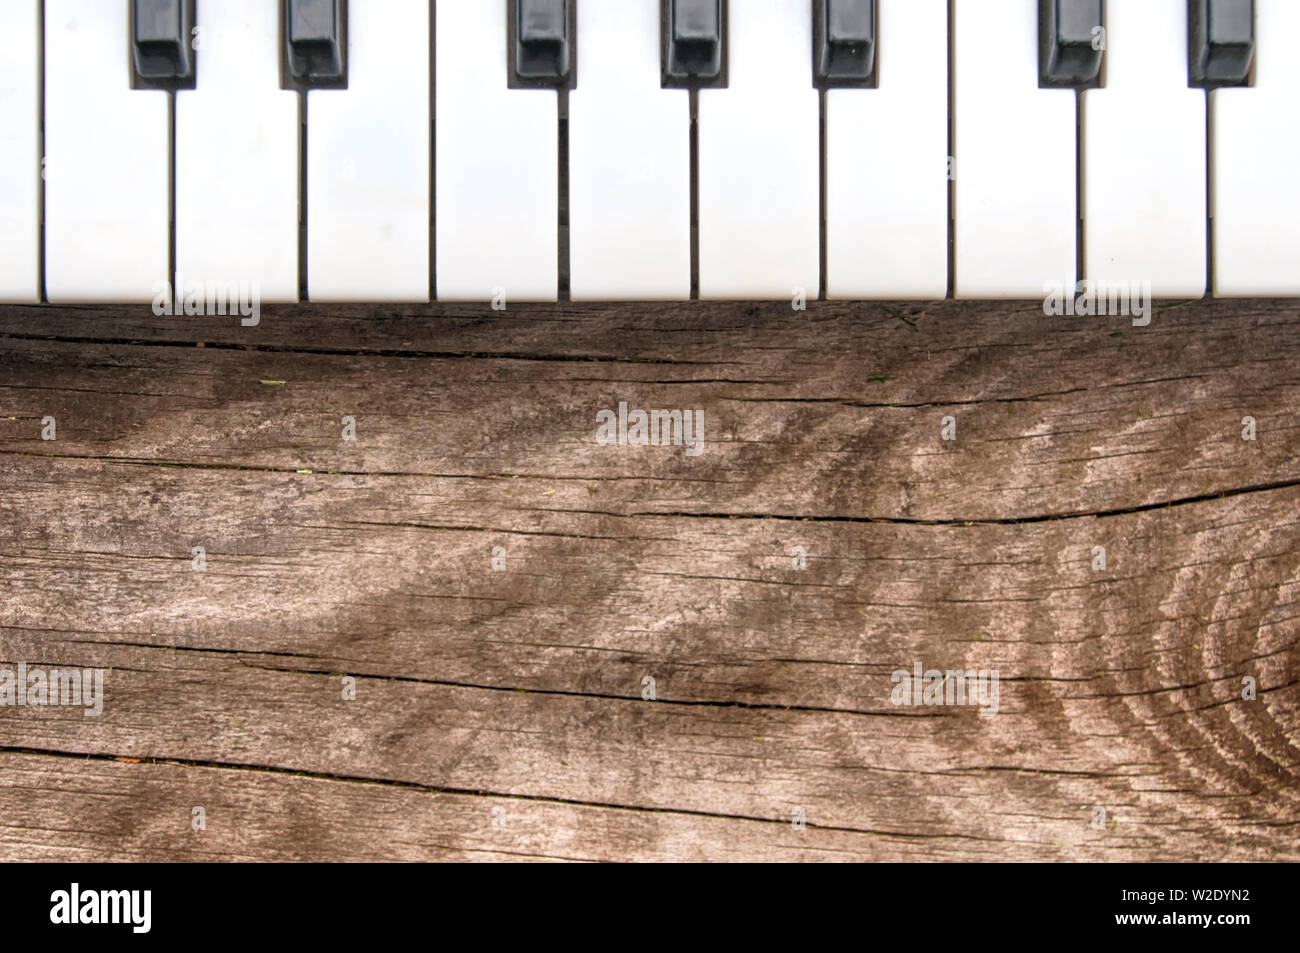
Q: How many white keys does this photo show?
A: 11